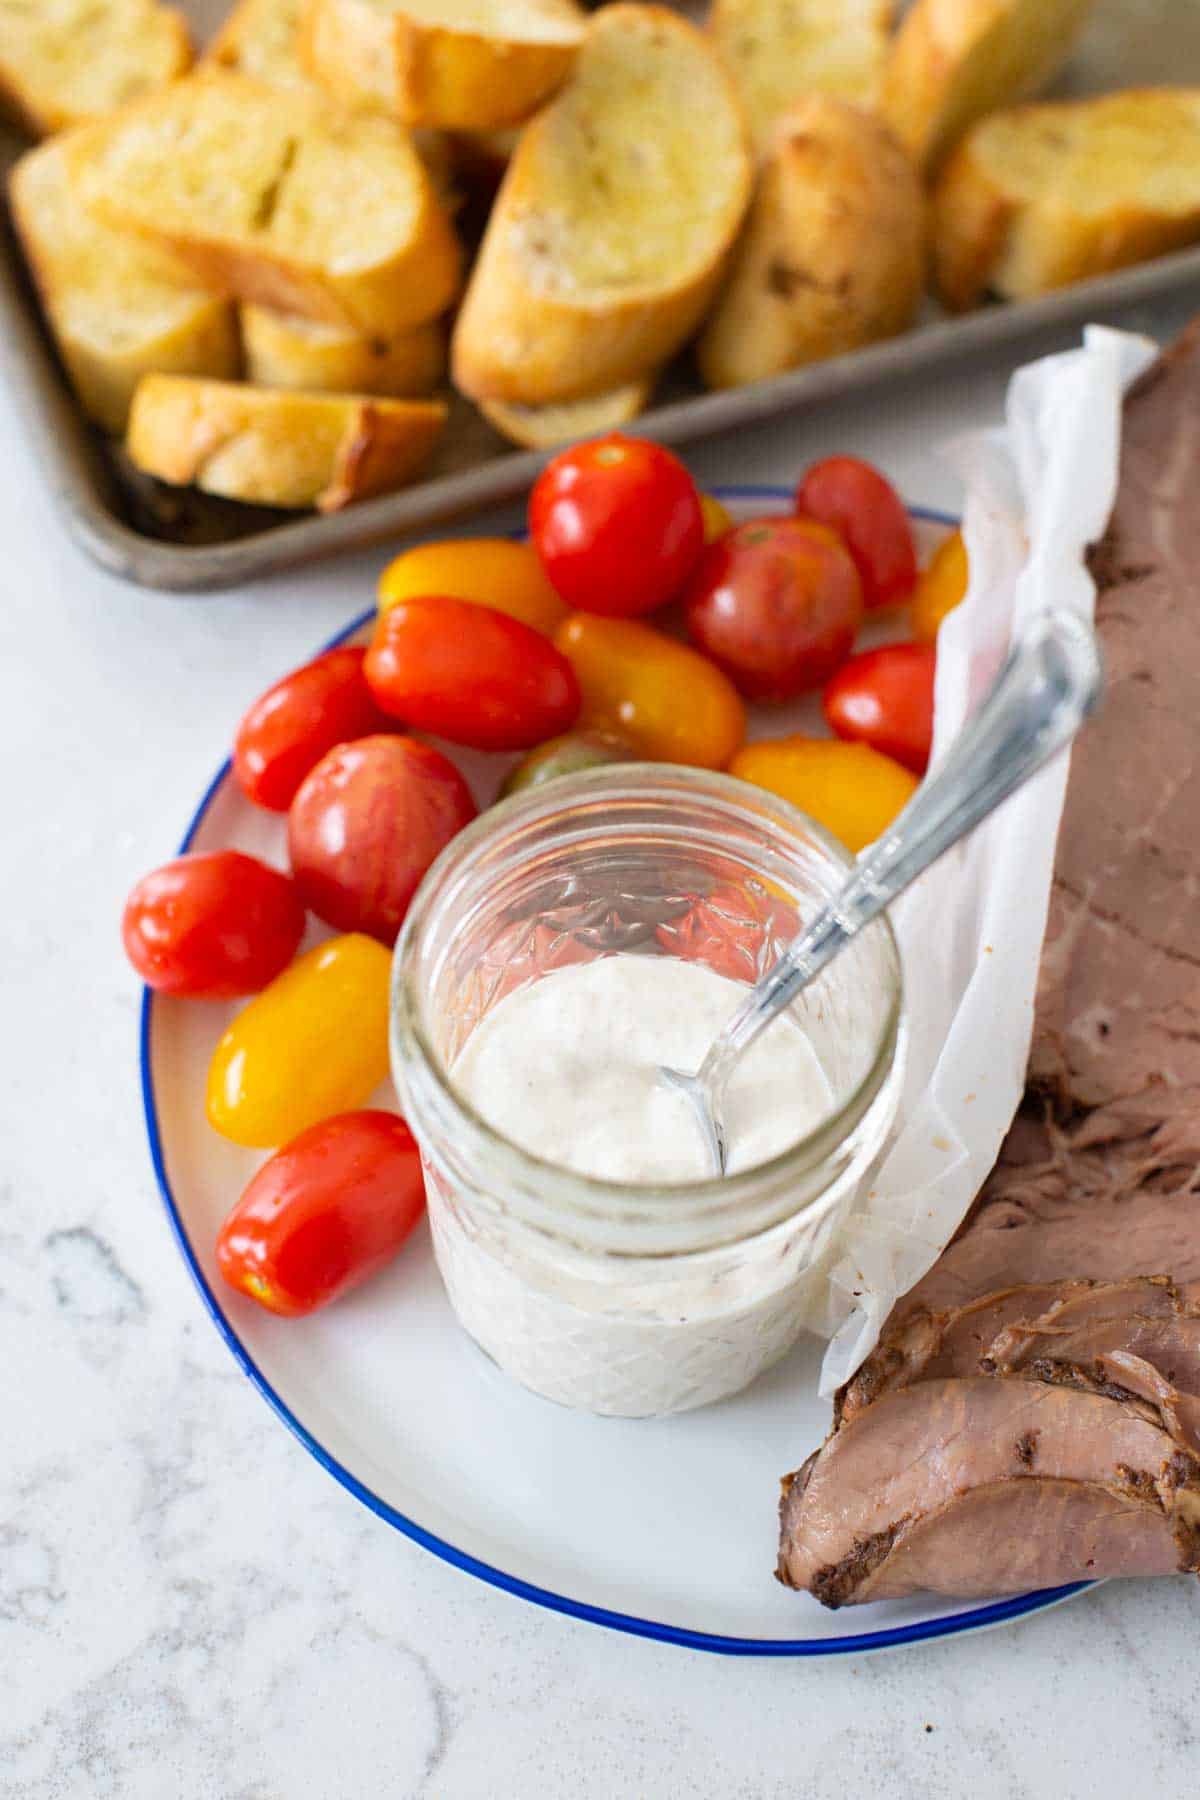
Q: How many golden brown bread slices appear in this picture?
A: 13